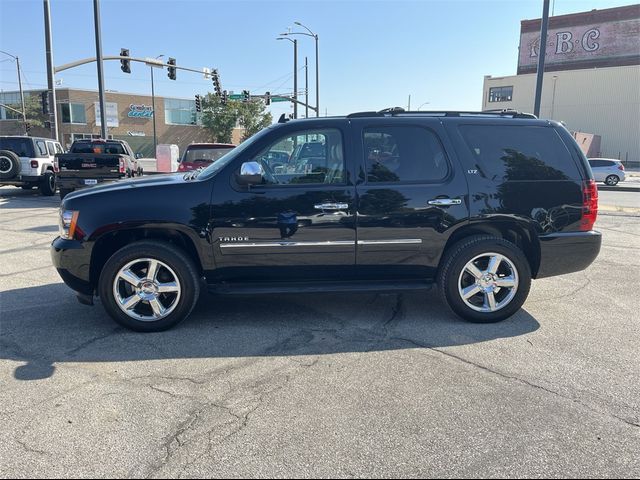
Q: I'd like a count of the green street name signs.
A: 2